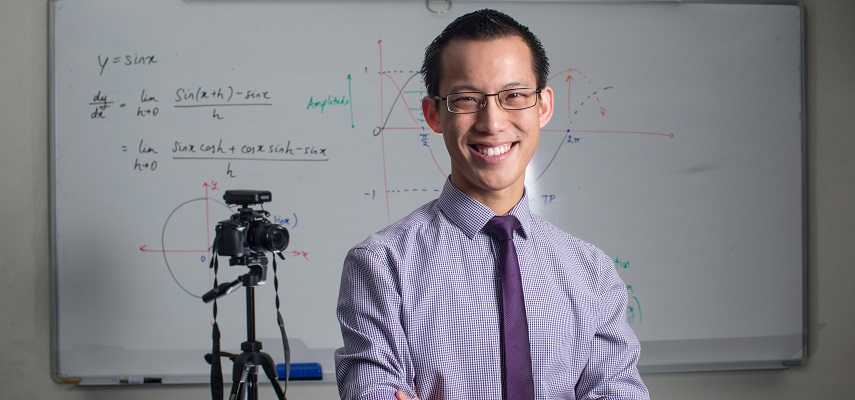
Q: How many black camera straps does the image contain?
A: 2